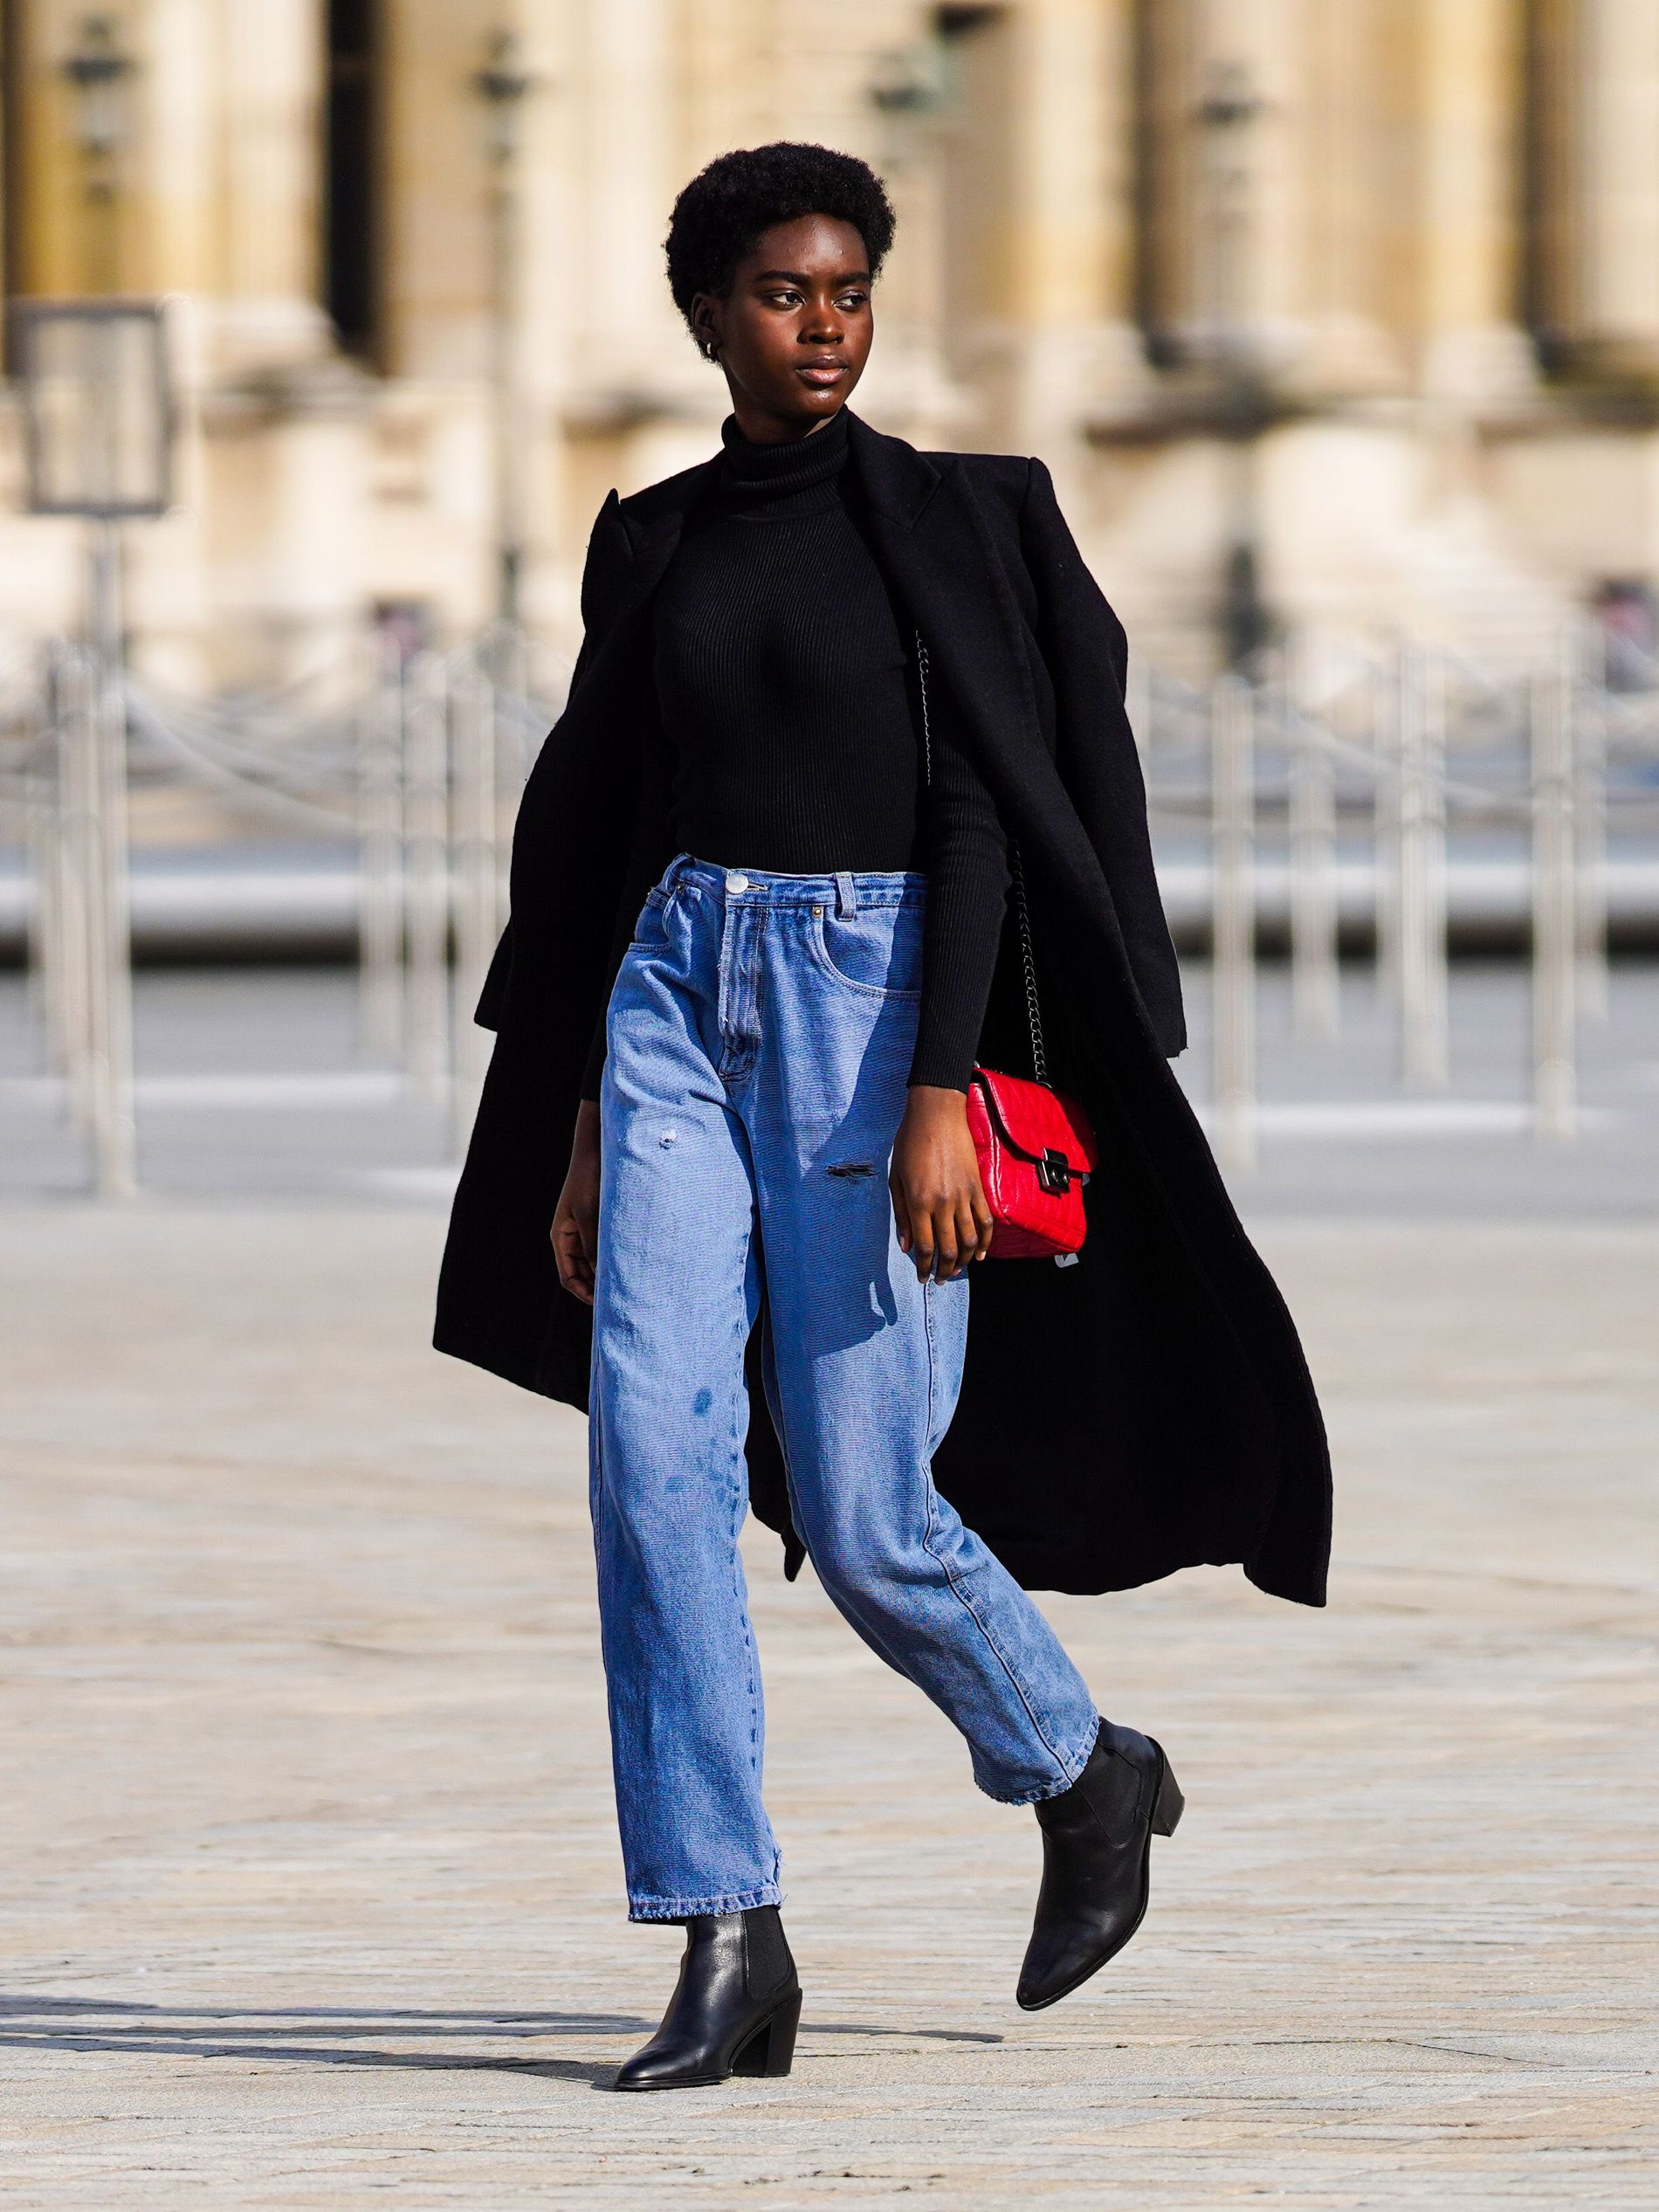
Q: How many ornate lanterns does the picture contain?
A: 4